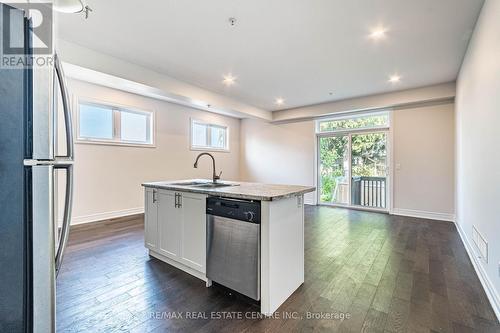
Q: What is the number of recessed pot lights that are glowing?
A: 4